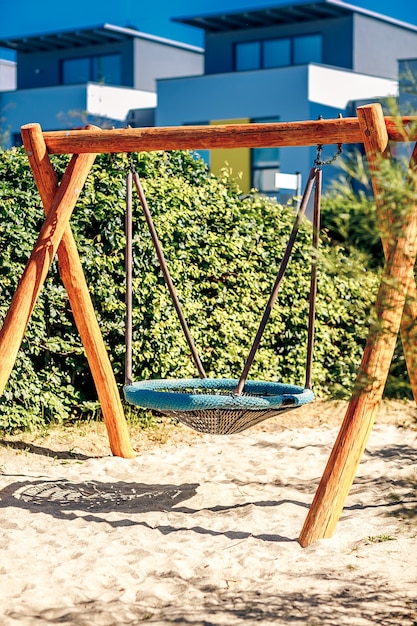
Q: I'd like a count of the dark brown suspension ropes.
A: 4